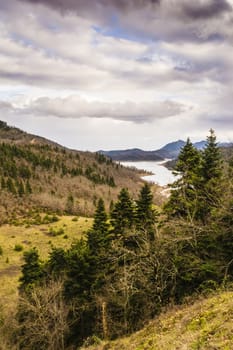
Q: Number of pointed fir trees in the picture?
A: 5